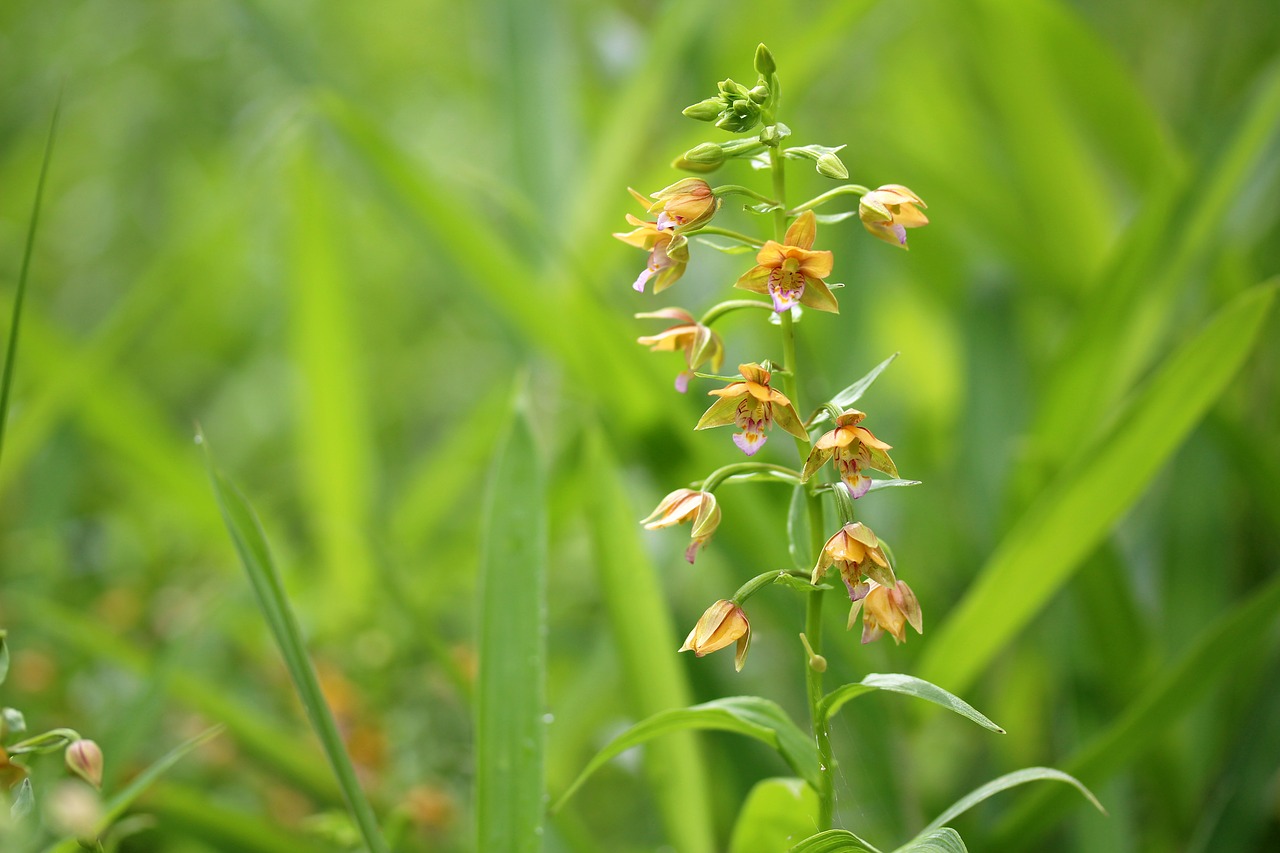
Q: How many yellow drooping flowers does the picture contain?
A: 11